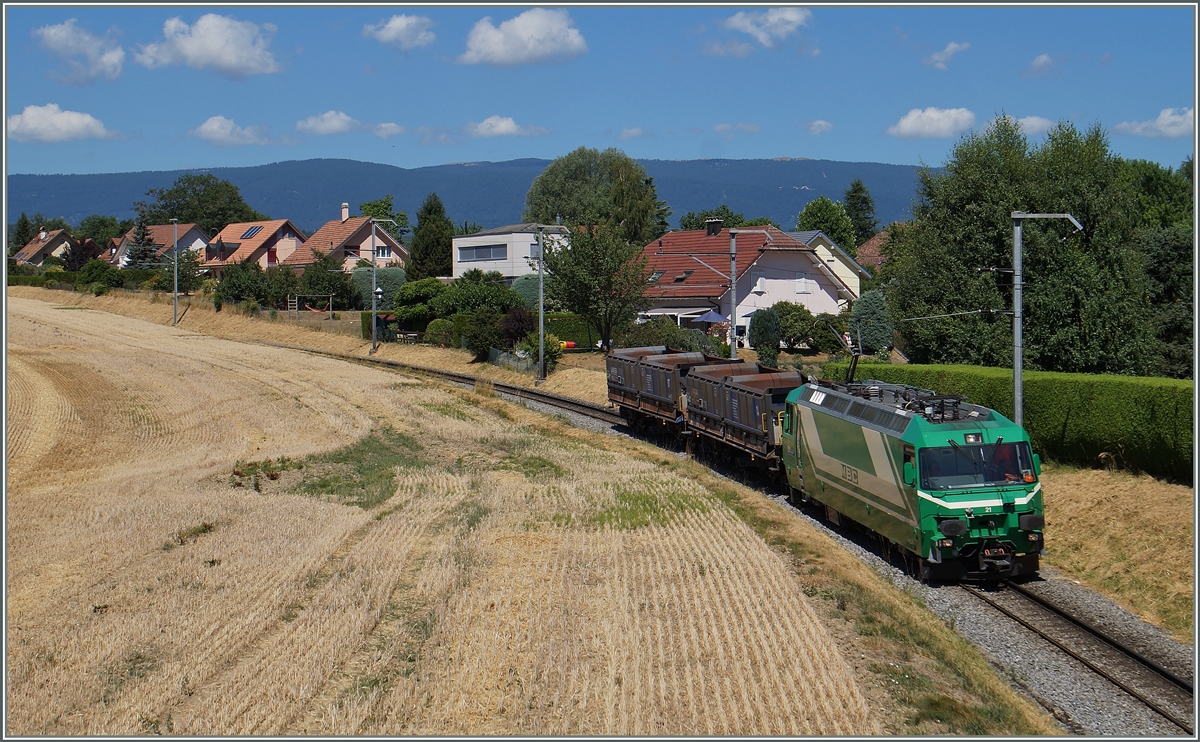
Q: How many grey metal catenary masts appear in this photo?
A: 5